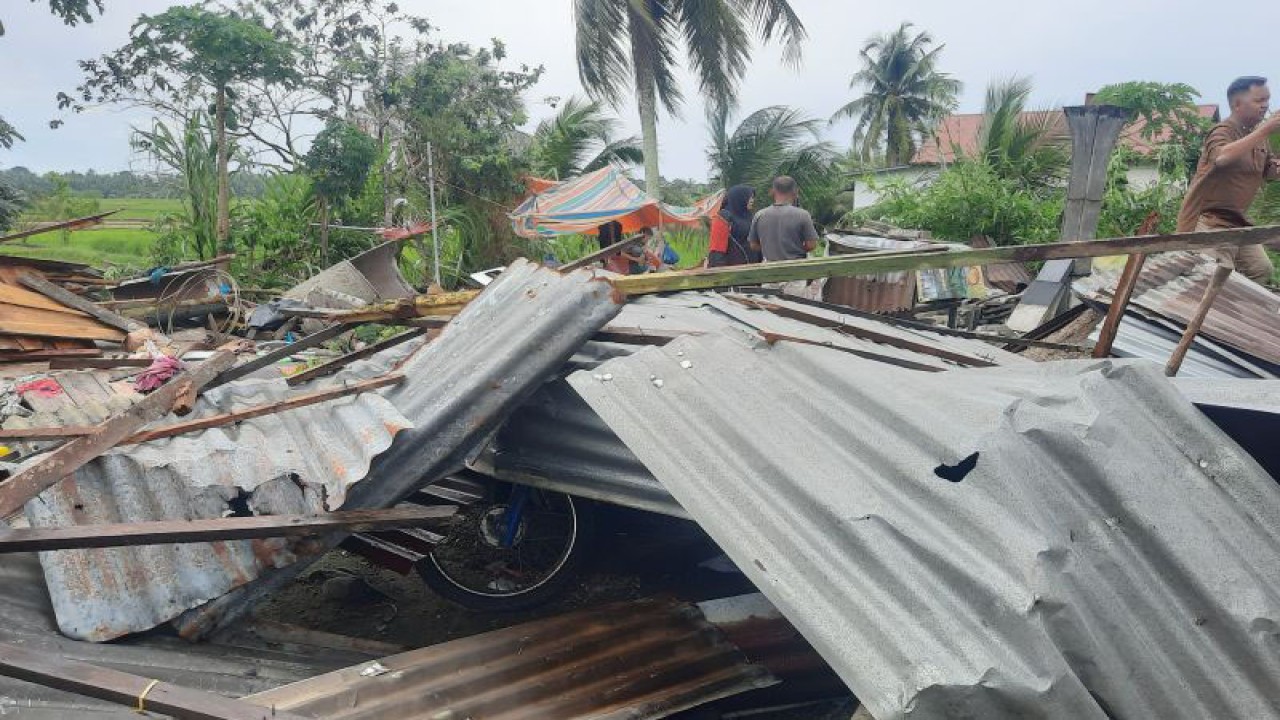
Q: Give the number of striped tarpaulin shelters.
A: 1